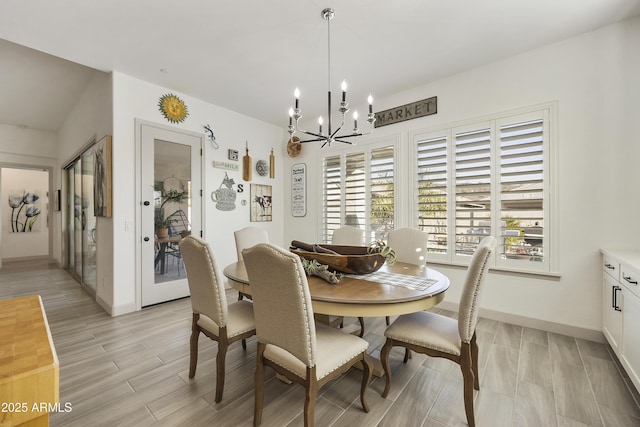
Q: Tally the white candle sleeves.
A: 0